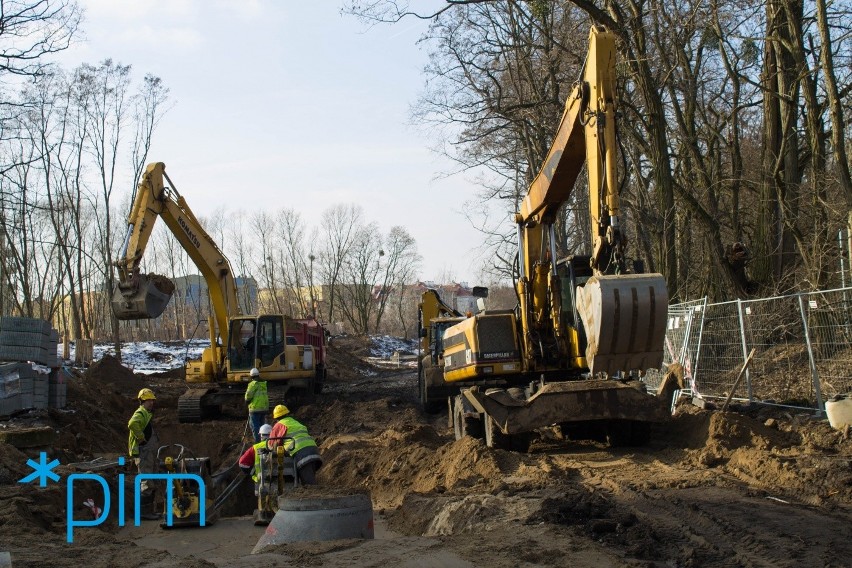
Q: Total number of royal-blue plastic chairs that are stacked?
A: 0